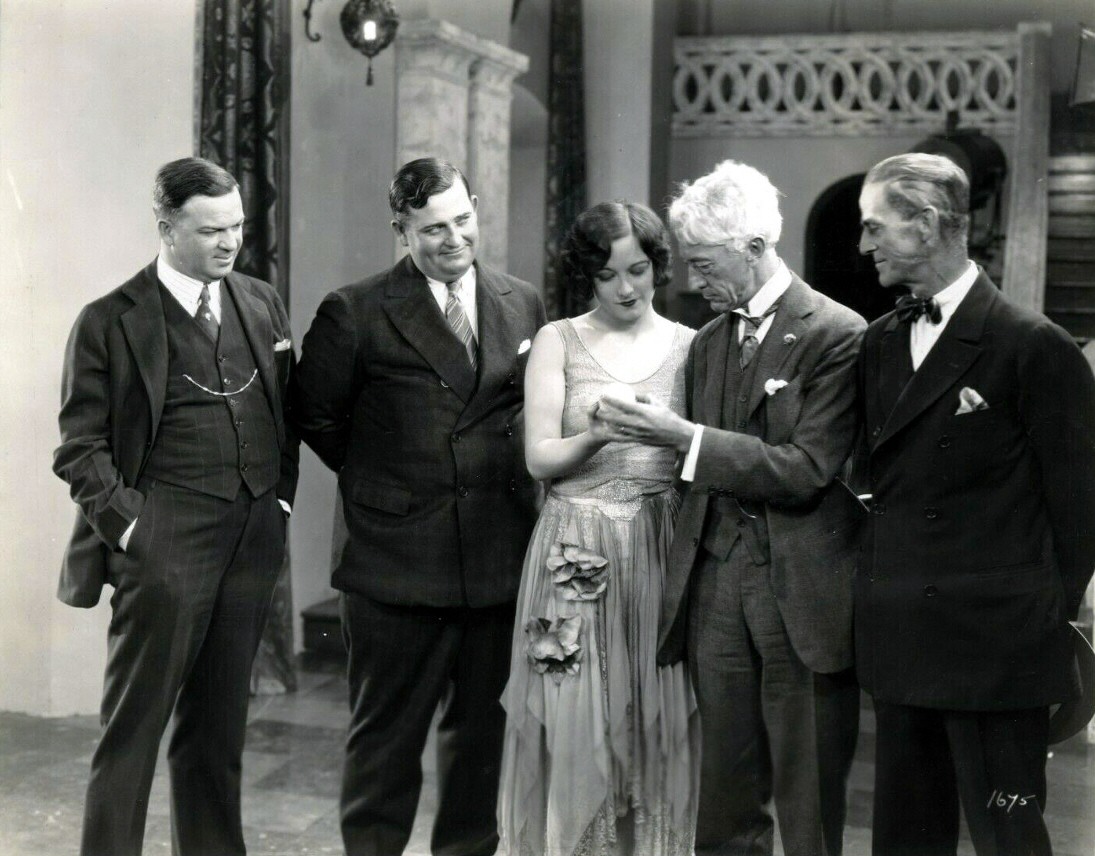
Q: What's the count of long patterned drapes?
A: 2